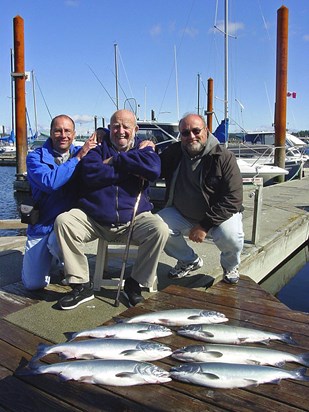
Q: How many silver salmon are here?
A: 7